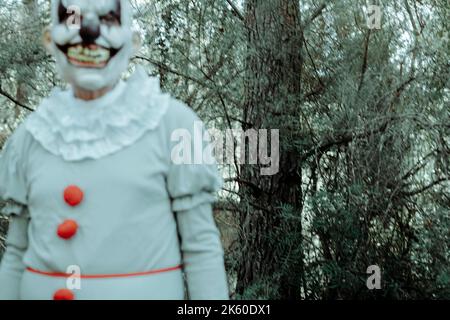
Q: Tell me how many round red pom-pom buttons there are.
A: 3